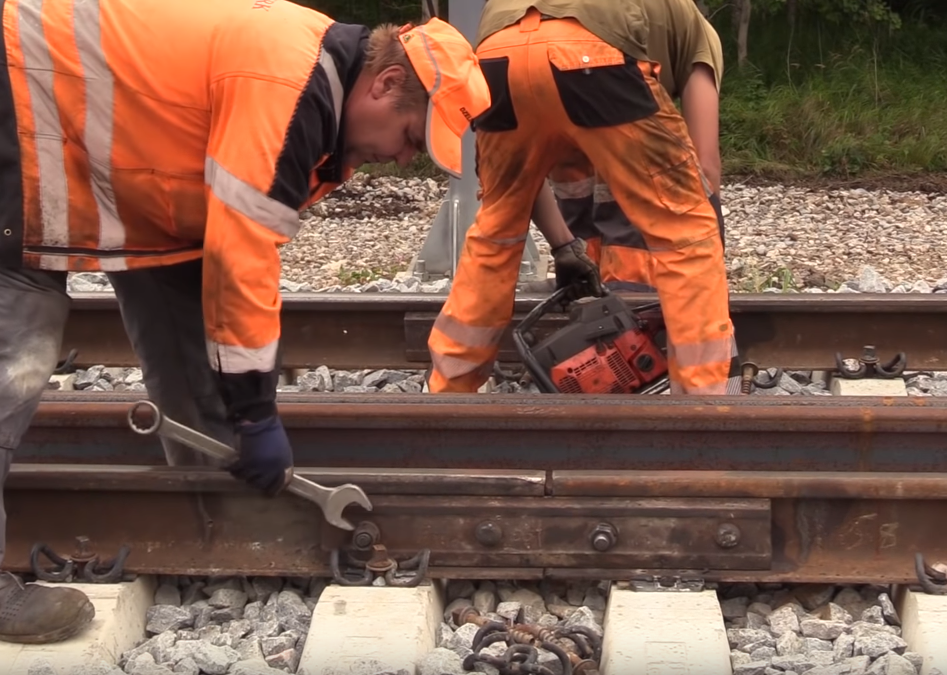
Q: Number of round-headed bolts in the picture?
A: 2